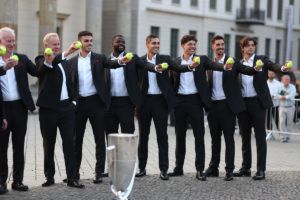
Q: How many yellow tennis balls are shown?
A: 10